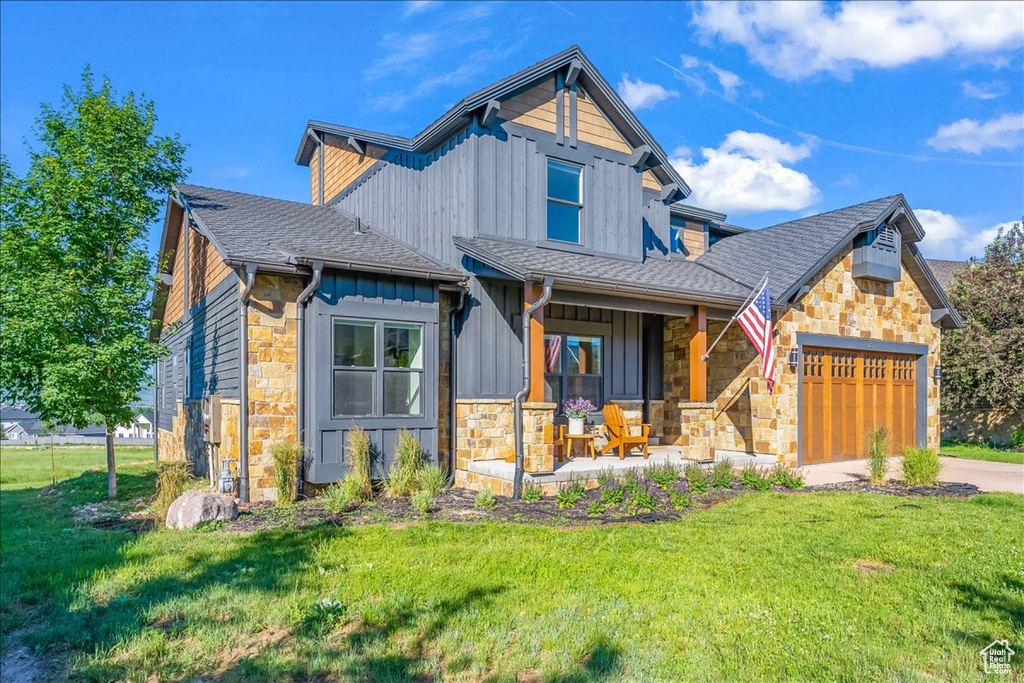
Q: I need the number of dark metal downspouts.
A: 4